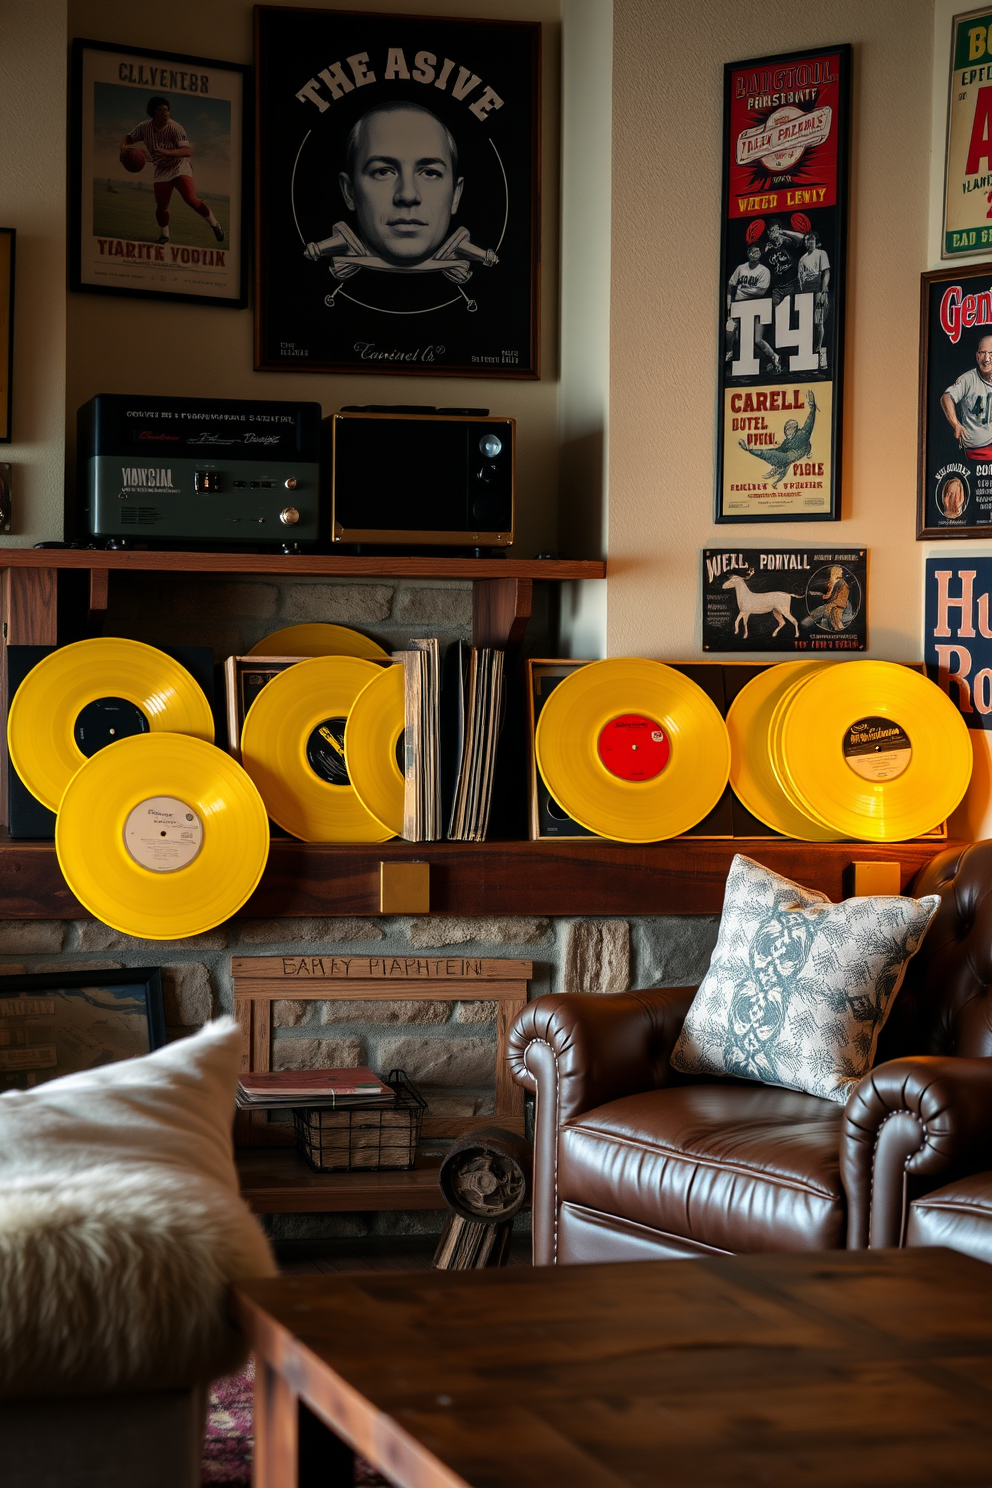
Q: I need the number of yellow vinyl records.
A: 10